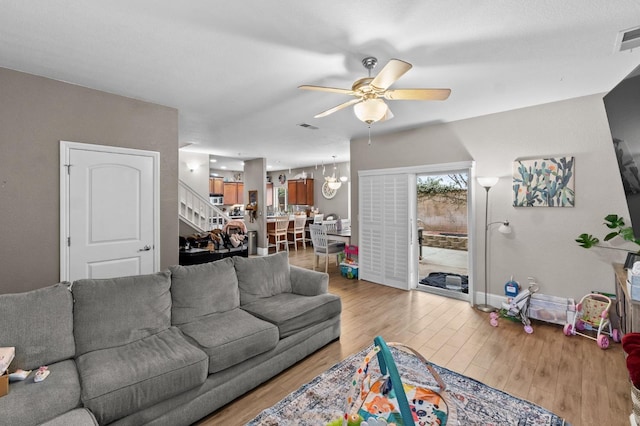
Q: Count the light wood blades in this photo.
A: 5